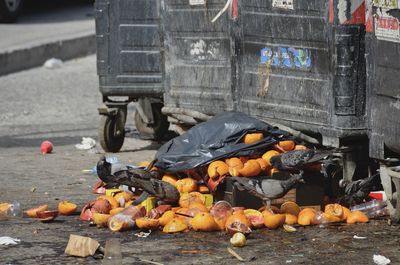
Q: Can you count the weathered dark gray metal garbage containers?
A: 3